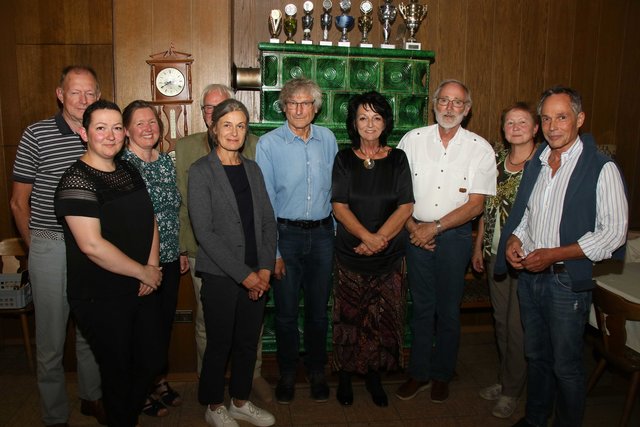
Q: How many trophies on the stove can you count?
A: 8